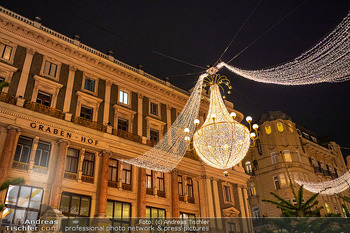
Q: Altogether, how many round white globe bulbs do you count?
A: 8